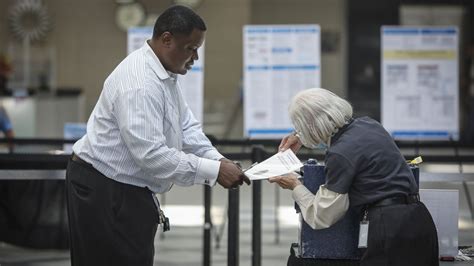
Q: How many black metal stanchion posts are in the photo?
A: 3